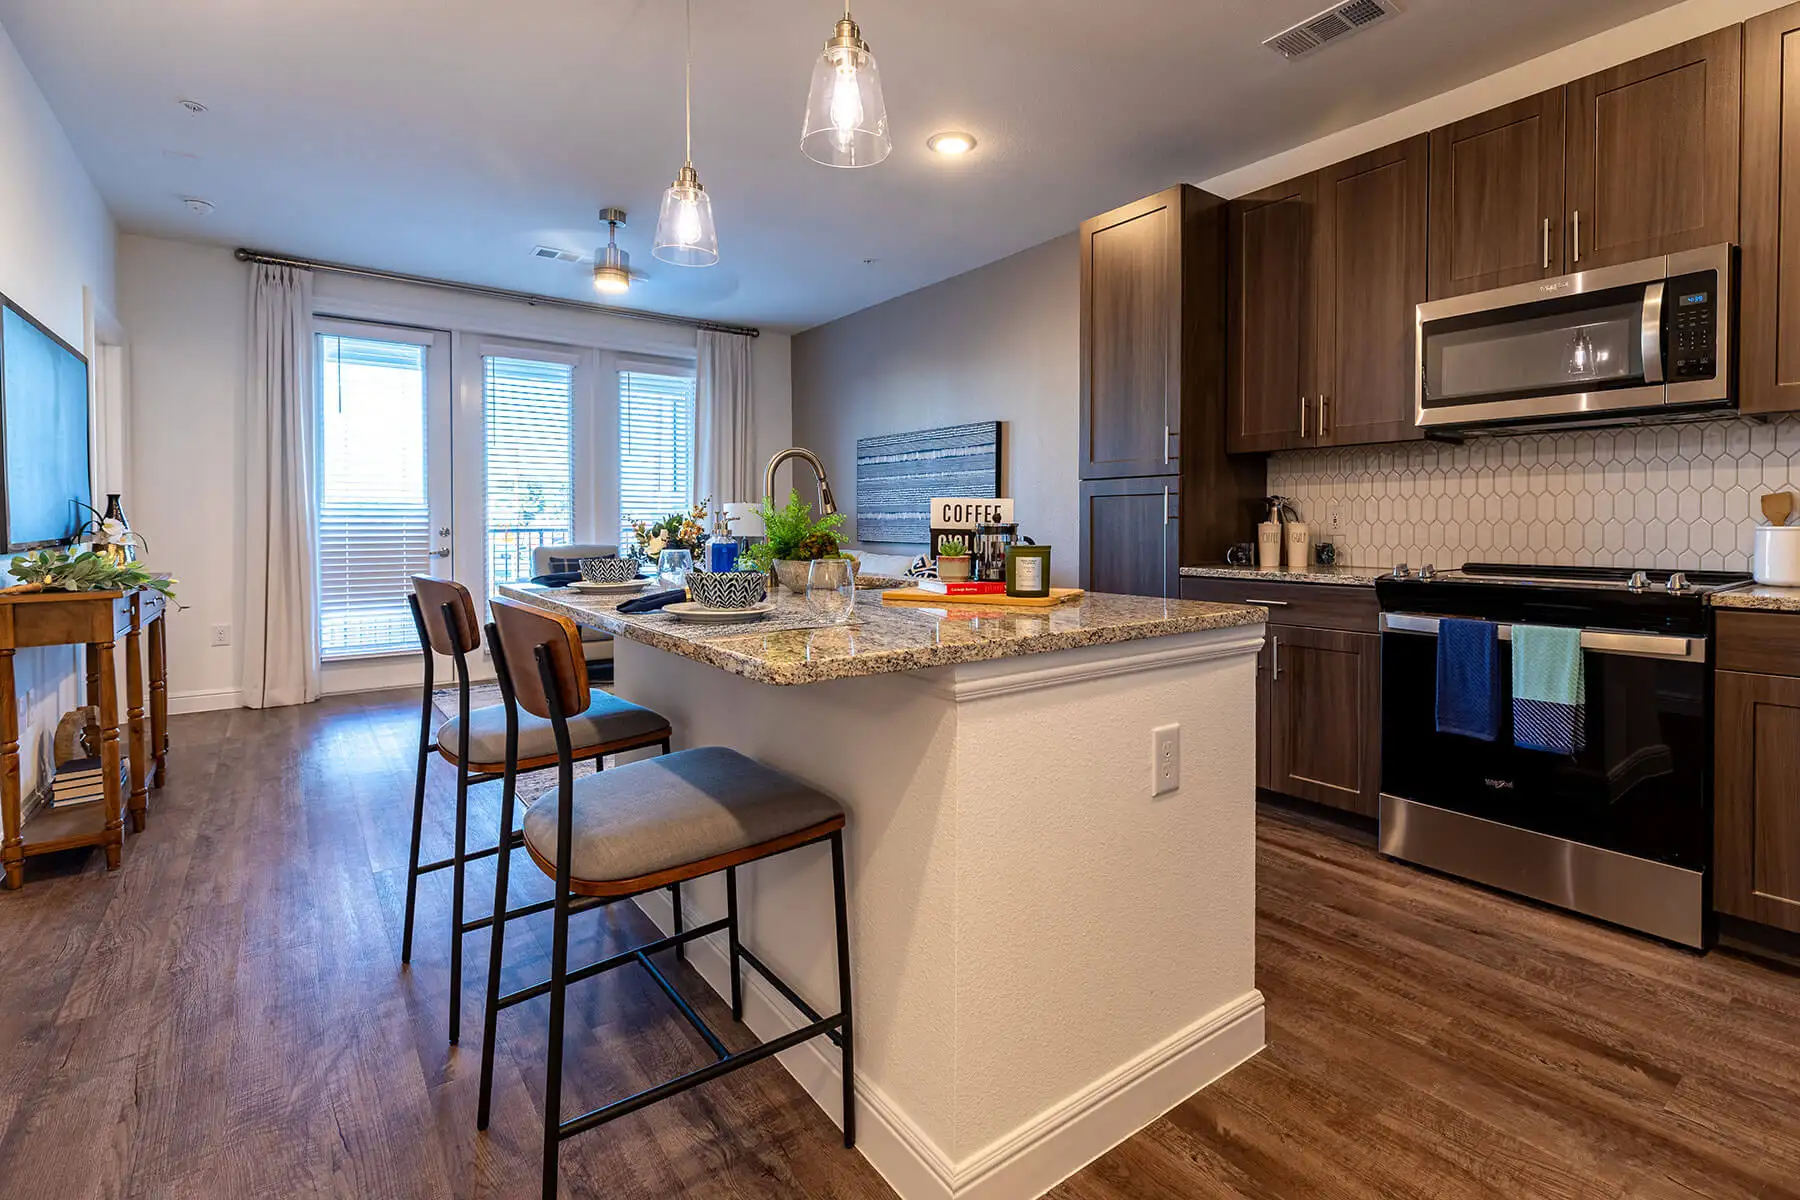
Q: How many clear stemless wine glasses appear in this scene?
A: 2